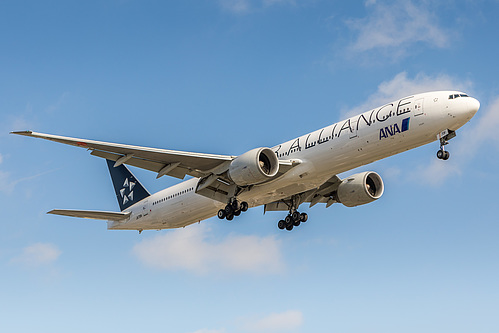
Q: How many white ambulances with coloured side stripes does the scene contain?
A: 0